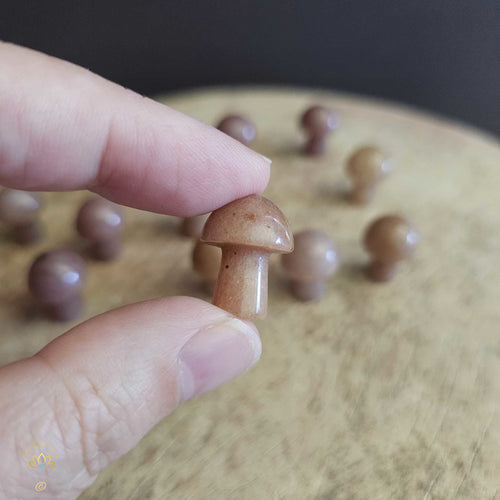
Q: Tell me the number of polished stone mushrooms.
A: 11